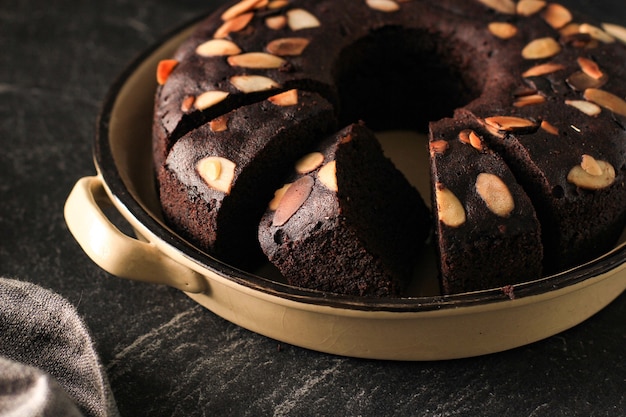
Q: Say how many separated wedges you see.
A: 3